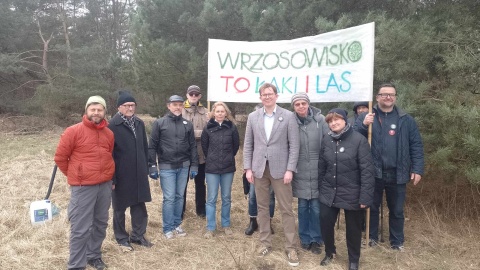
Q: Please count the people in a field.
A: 11